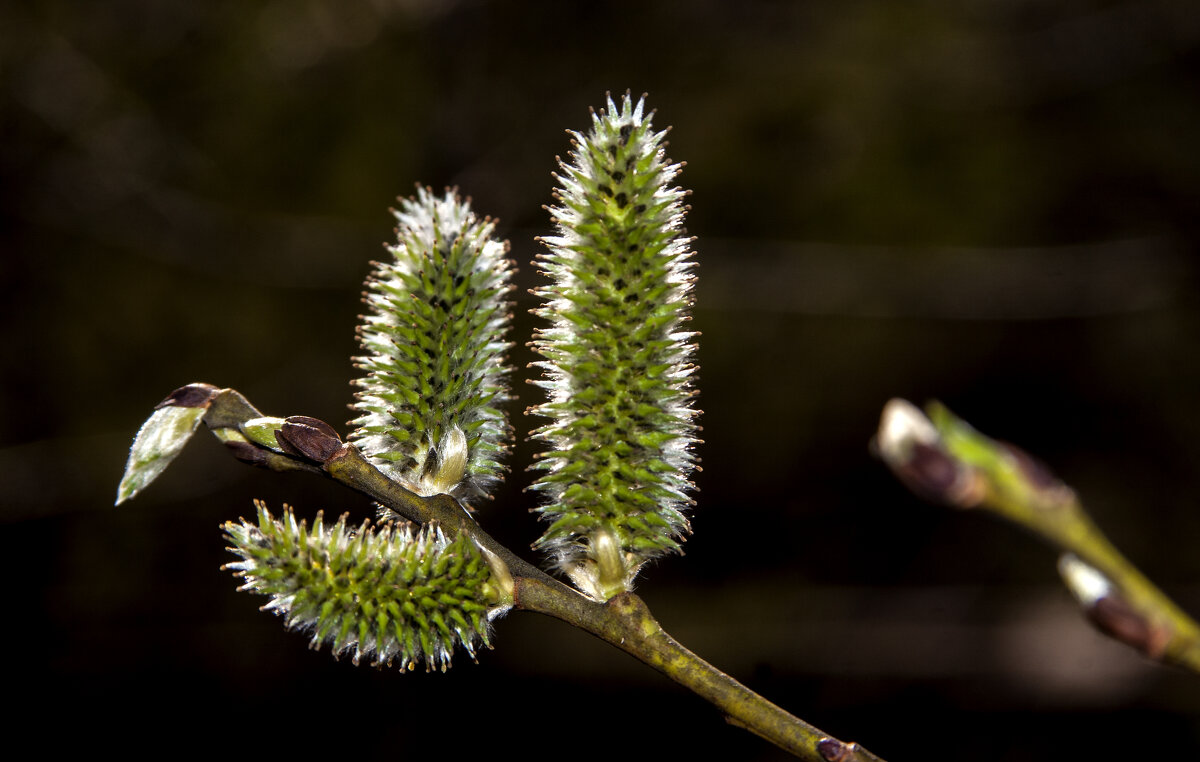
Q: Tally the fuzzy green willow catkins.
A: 3